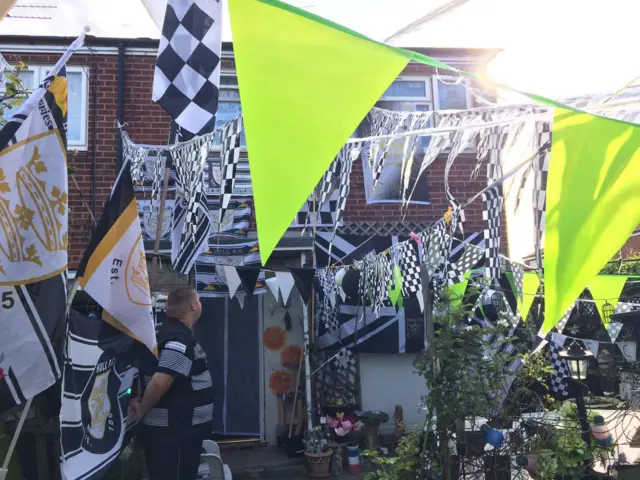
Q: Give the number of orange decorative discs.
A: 3